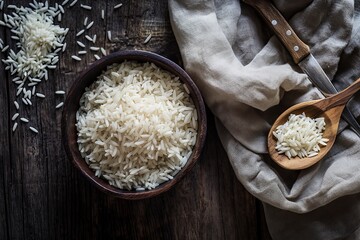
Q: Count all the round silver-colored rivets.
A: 3